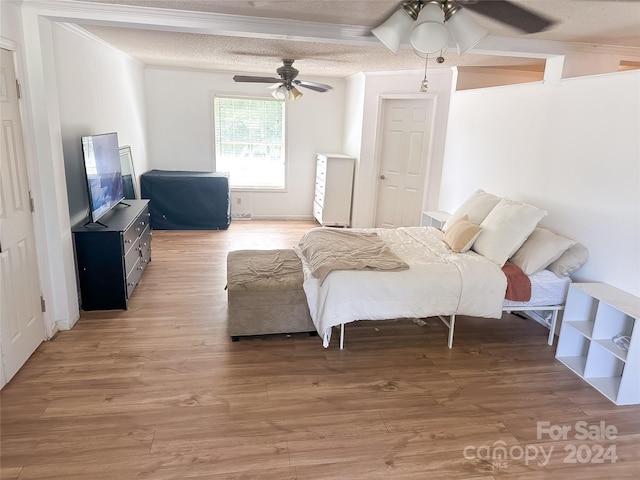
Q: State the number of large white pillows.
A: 2